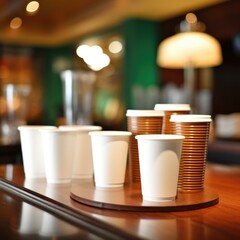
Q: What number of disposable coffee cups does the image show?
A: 8